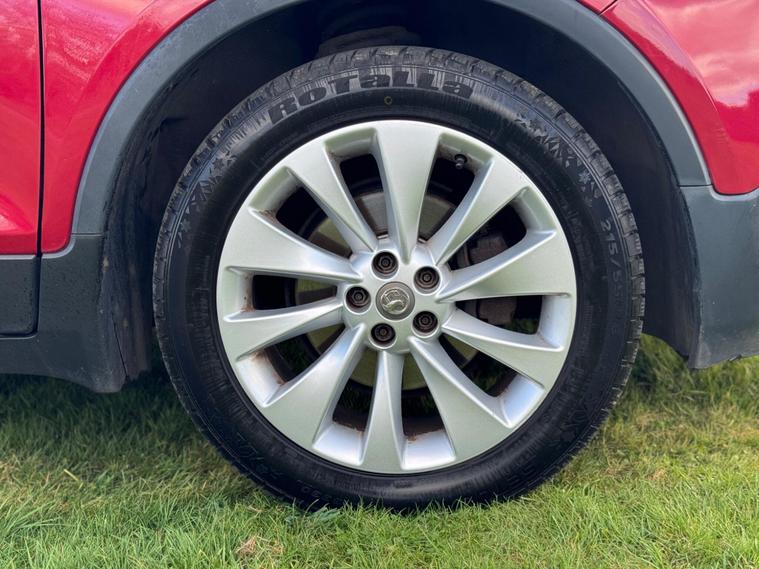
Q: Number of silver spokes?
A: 10